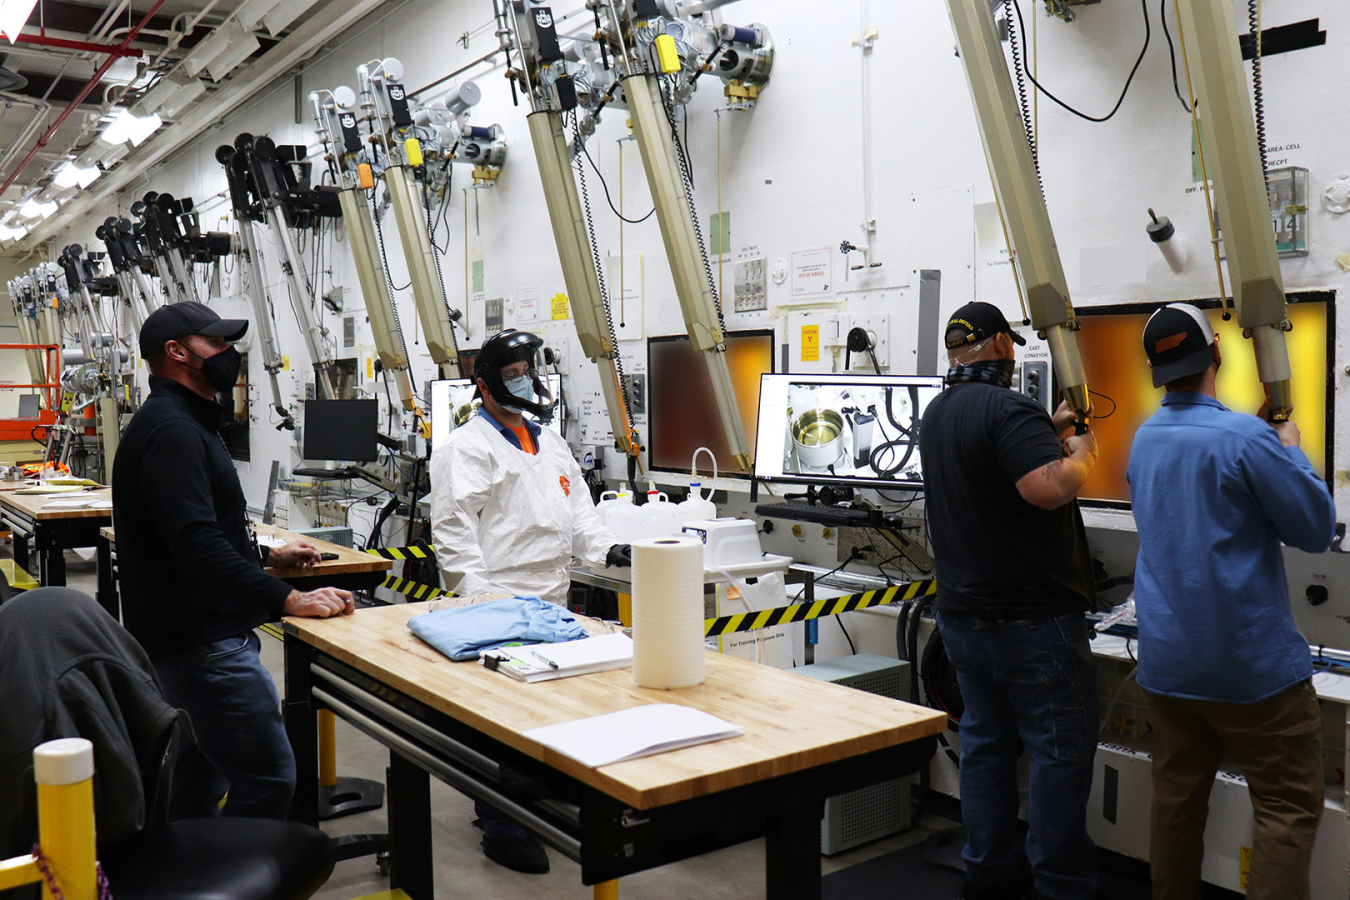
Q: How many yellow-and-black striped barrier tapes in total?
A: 3